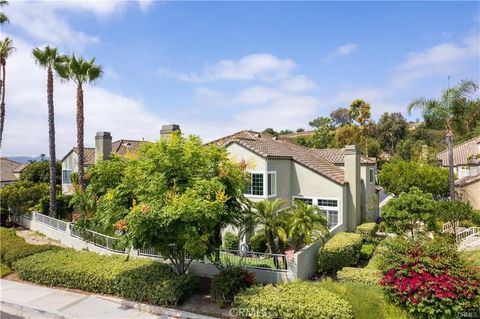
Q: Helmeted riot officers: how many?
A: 0